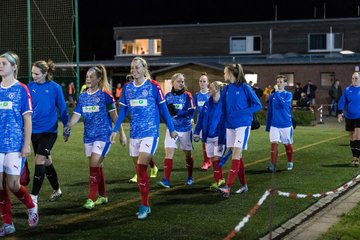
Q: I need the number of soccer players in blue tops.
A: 10